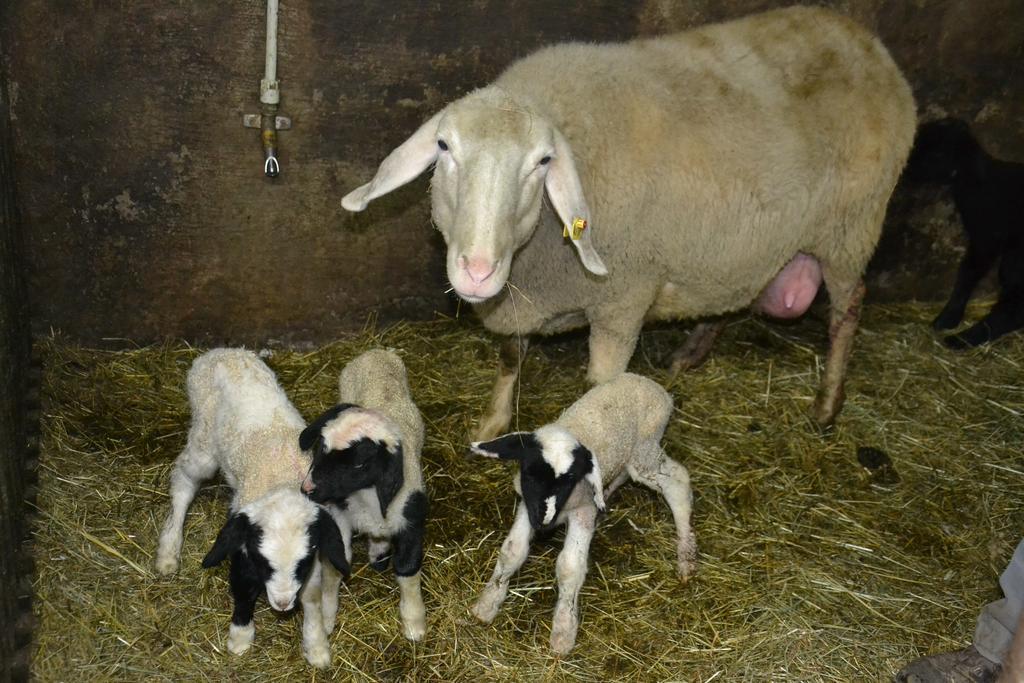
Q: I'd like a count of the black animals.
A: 1